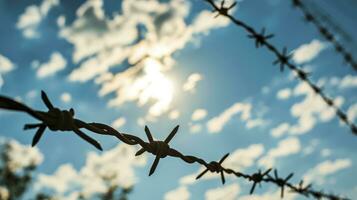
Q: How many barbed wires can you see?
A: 3